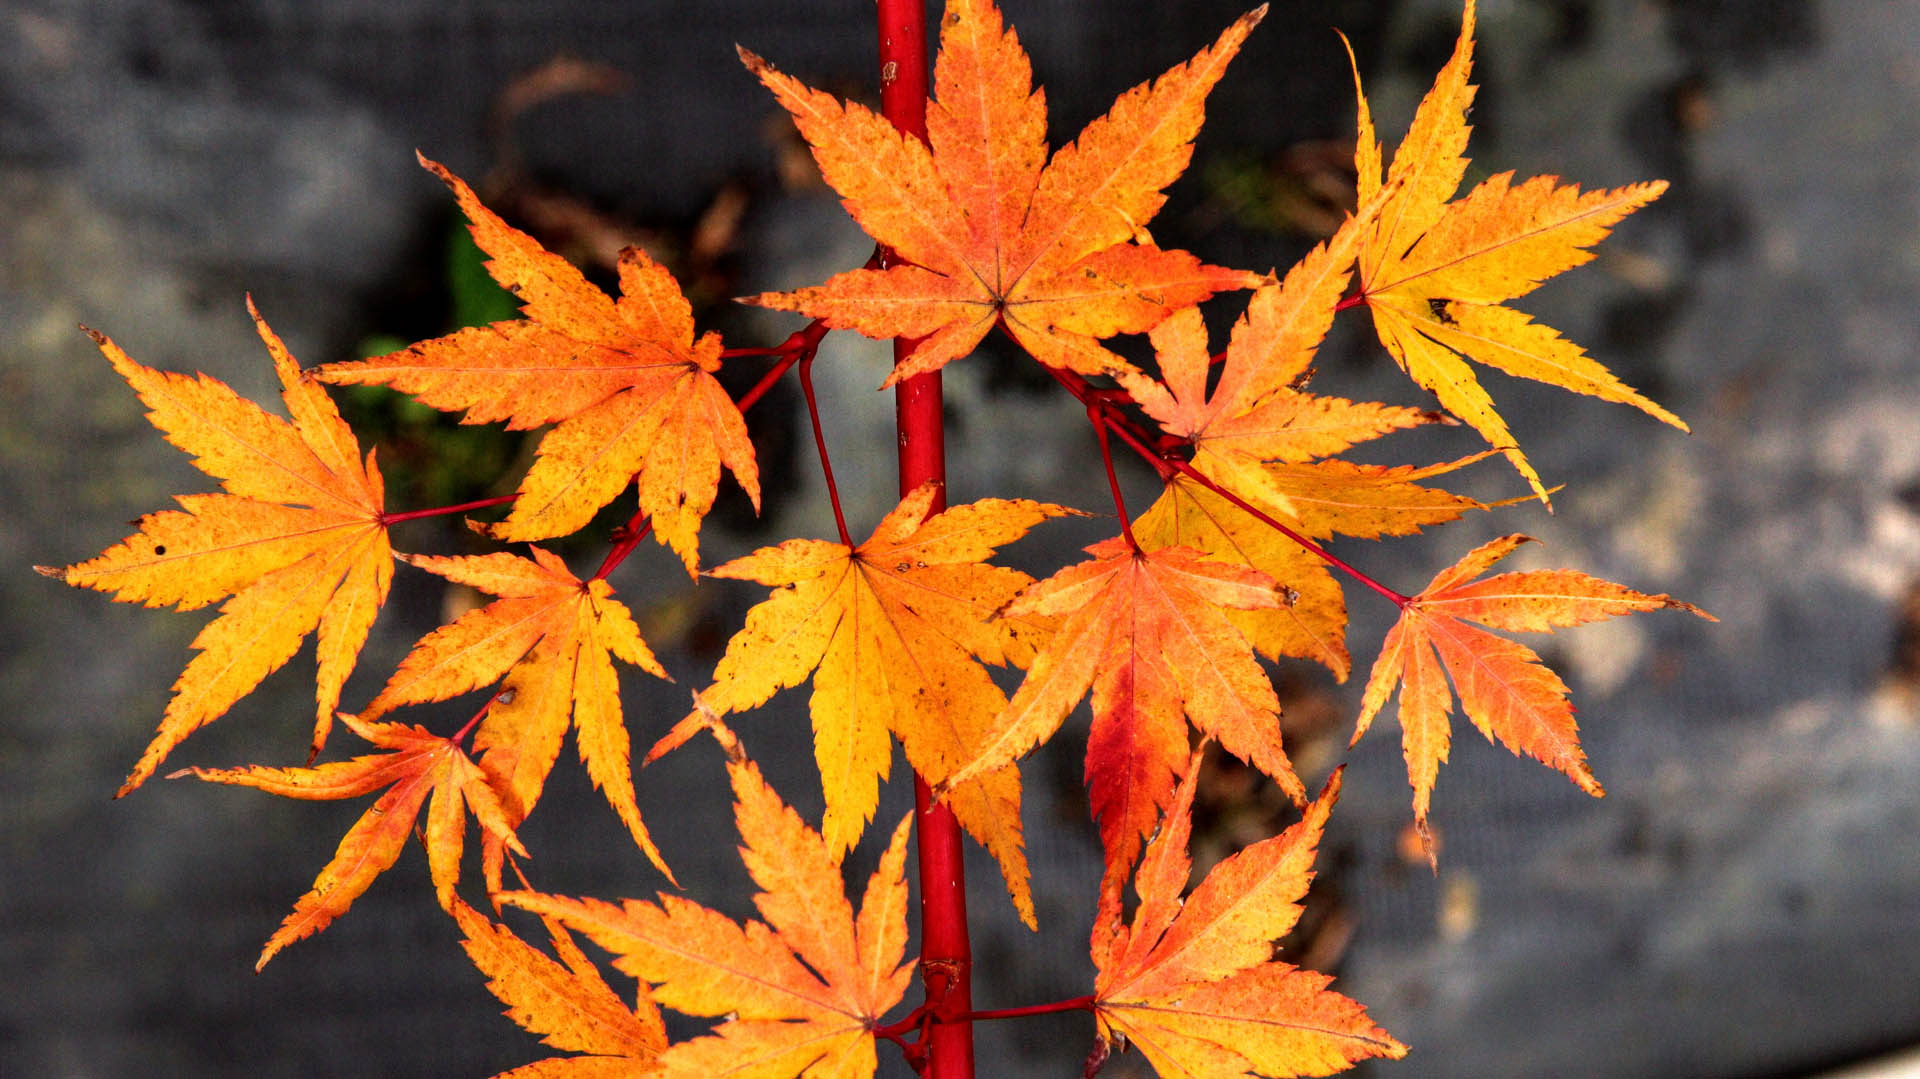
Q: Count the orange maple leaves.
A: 14